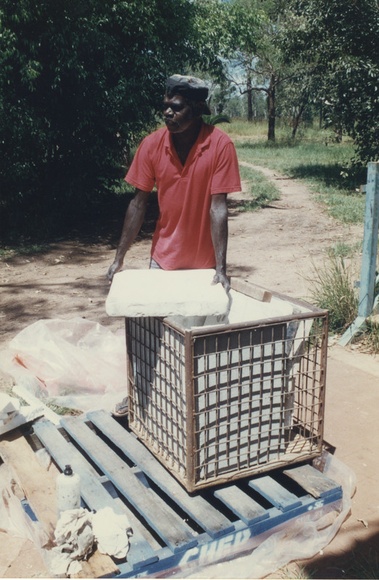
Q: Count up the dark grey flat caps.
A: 1